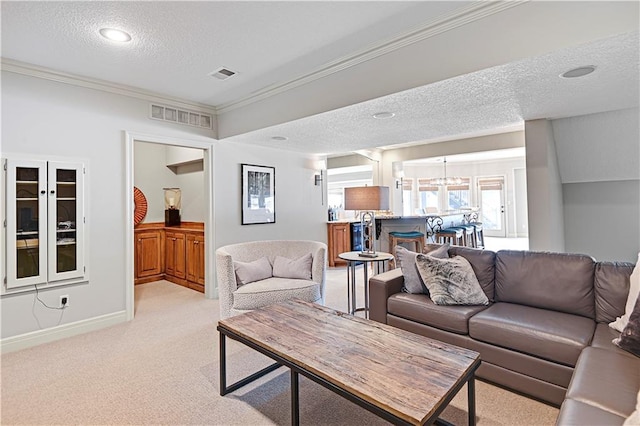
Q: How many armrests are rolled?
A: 0